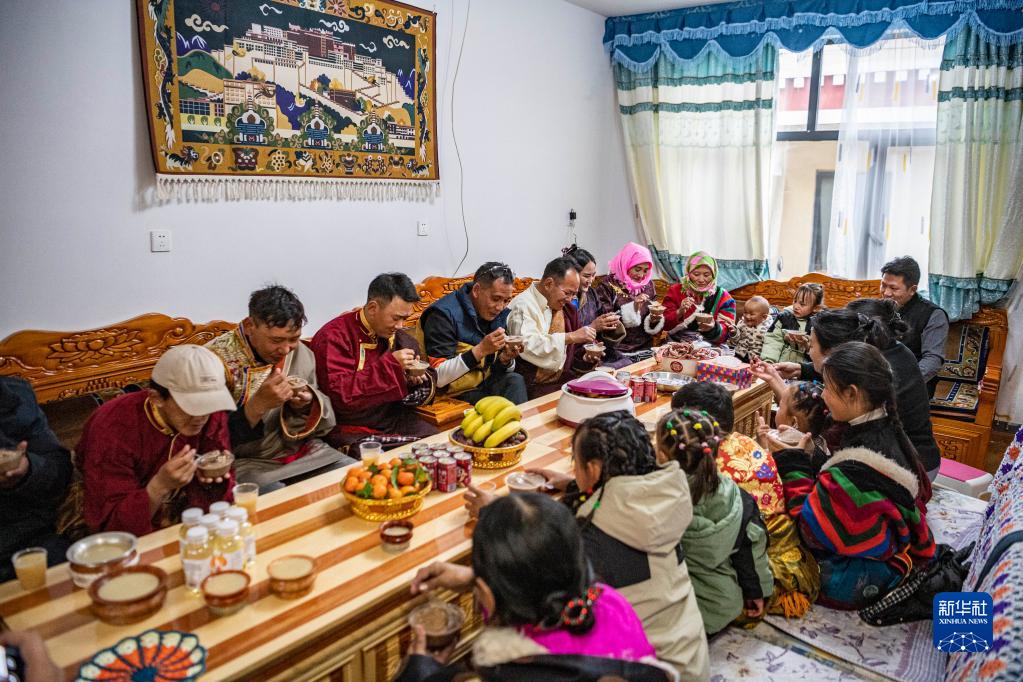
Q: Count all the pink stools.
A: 1